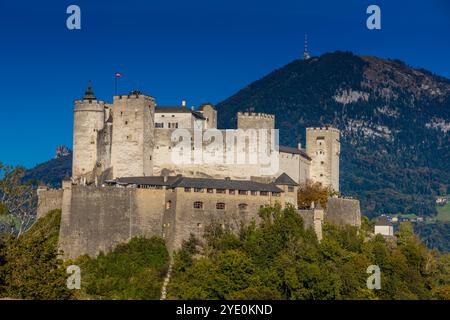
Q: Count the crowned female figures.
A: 0